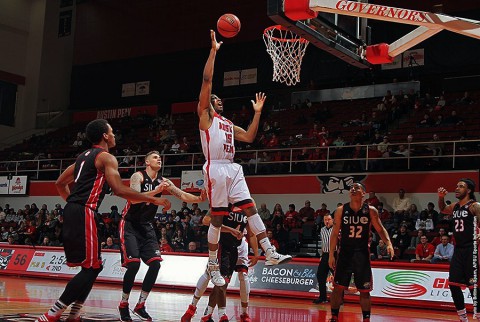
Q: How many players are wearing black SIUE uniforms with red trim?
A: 5